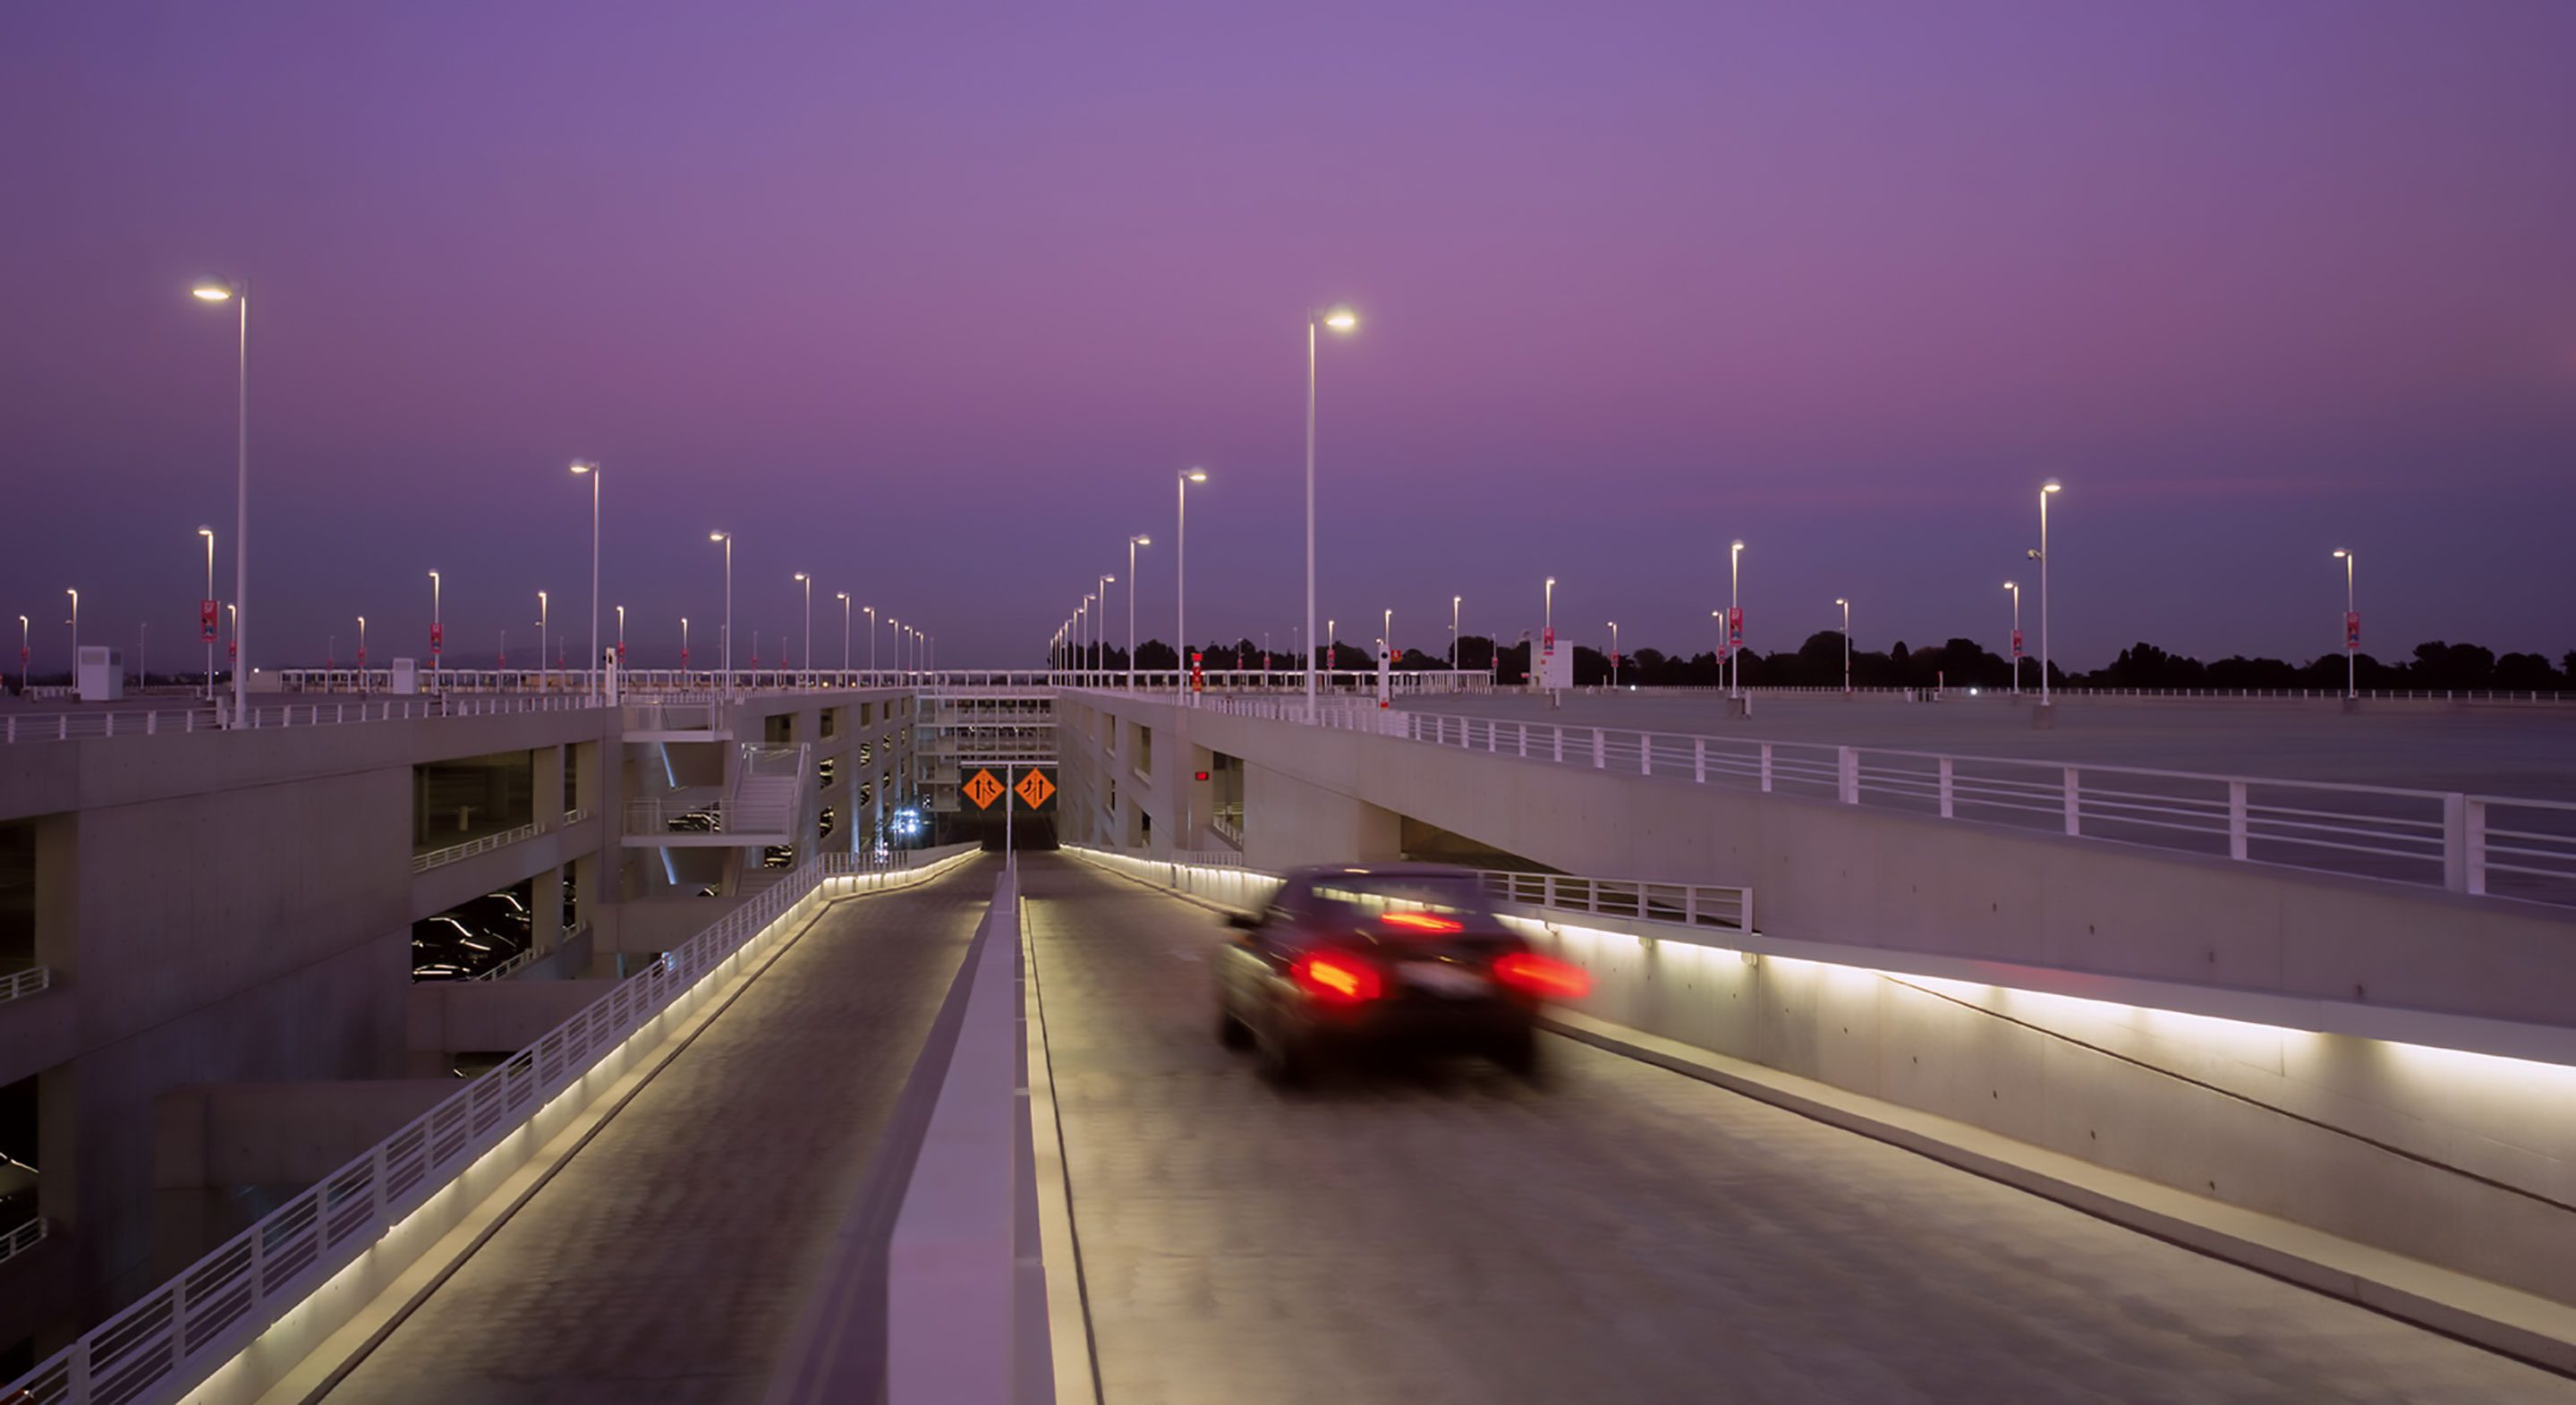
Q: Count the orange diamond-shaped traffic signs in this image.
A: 2